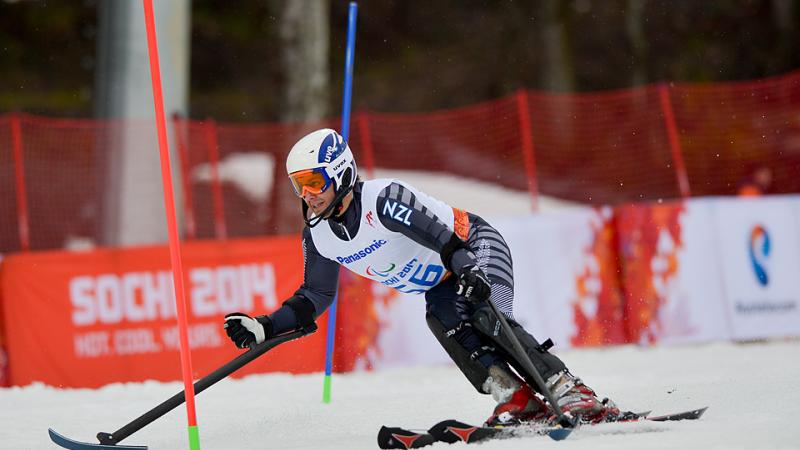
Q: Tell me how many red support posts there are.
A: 6